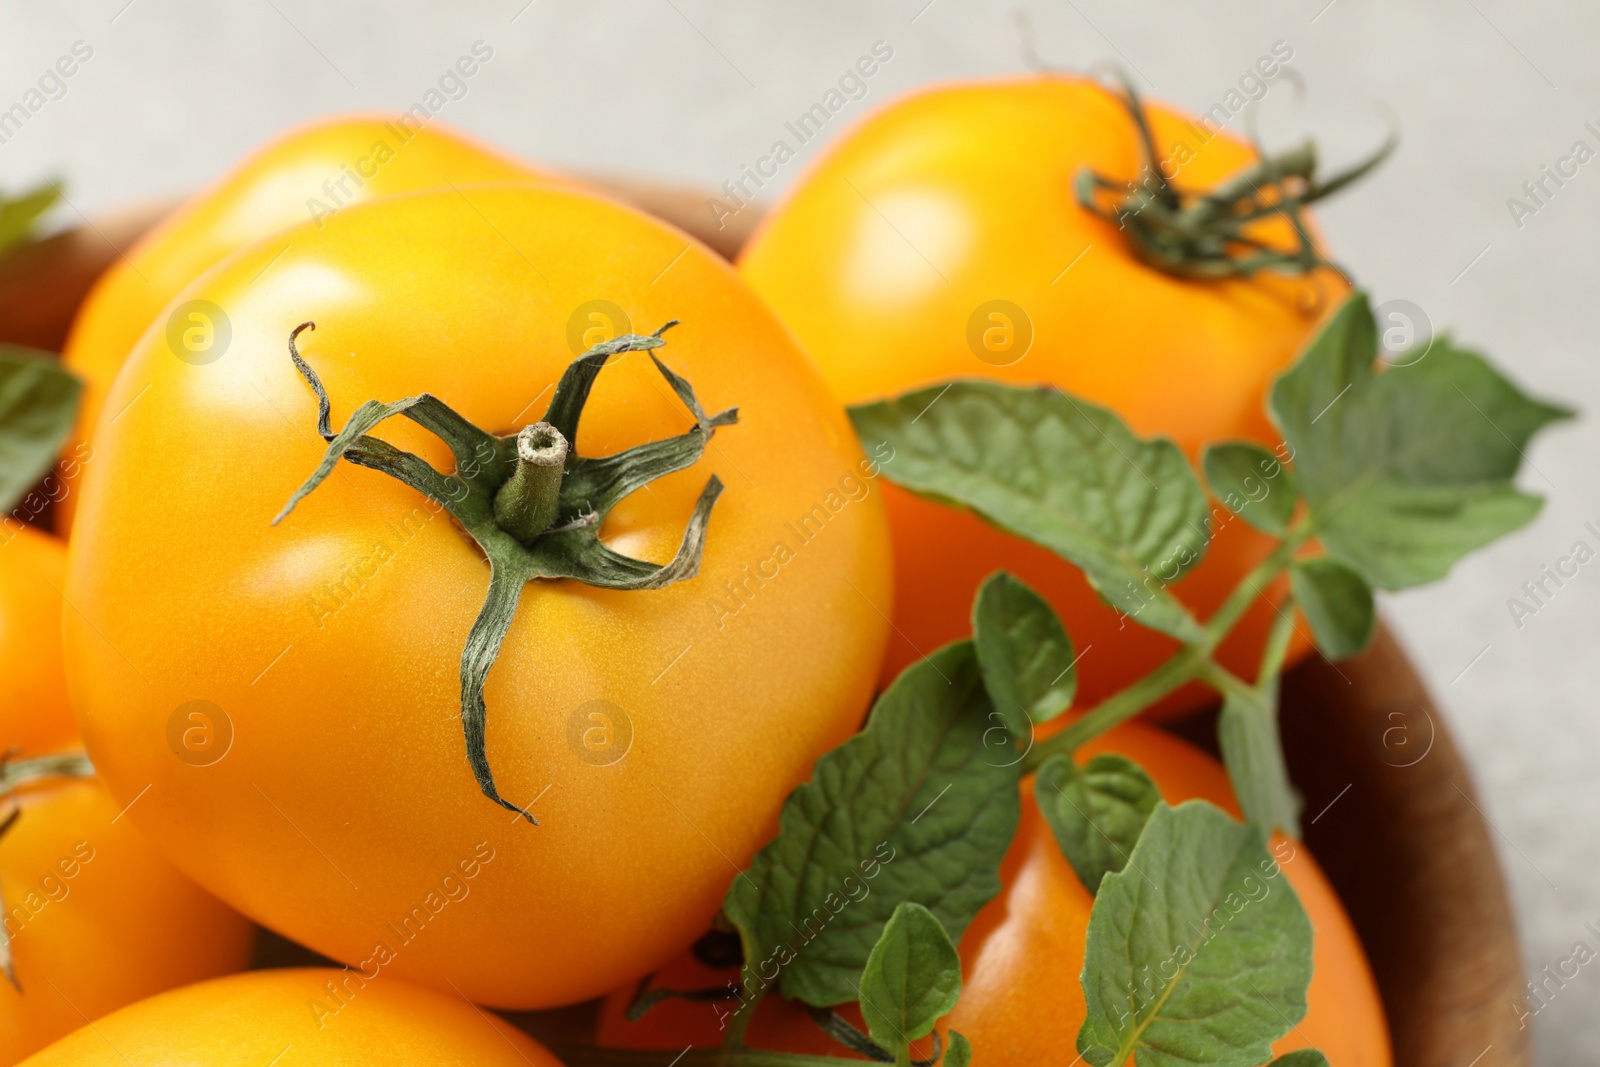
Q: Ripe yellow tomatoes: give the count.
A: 7